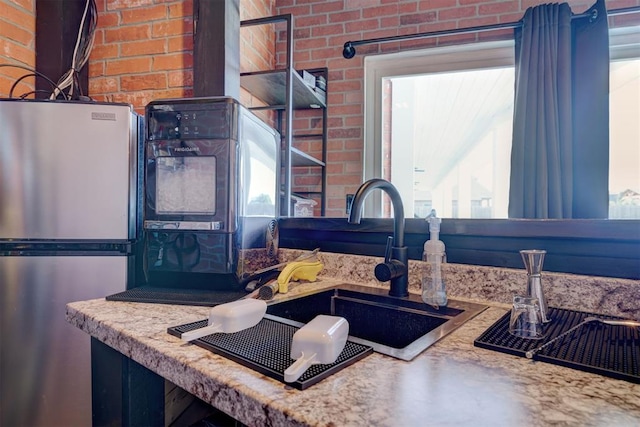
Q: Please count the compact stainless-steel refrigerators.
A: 1